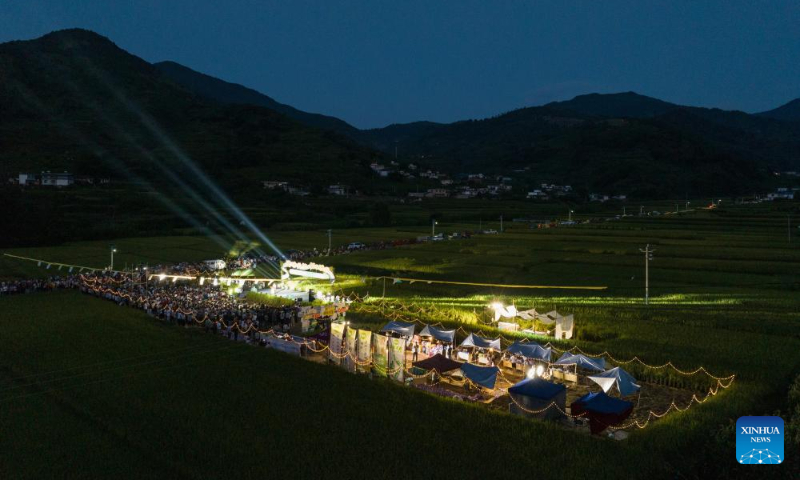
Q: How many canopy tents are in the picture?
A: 10